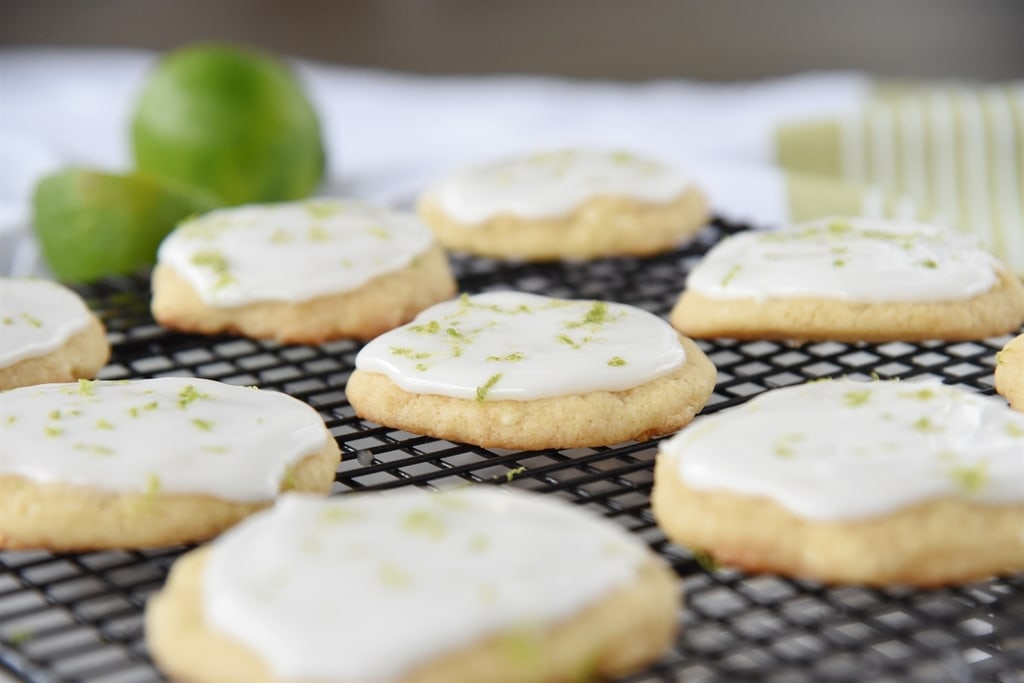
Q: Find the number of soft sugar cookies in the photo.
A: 9